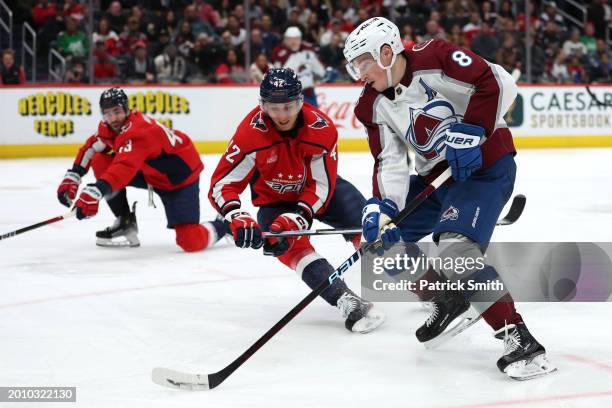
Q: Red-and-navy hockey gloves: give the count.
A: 4